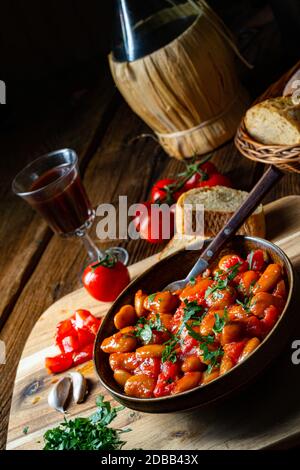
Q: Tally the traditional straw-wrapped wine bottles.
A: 1